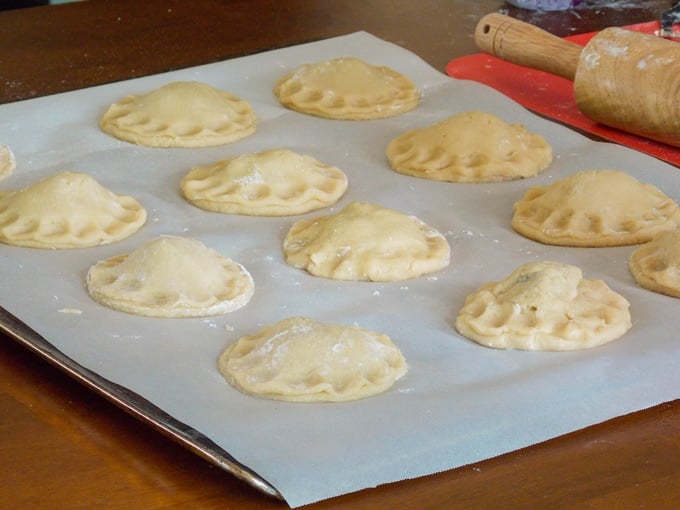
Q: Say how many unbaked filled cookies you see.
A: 12